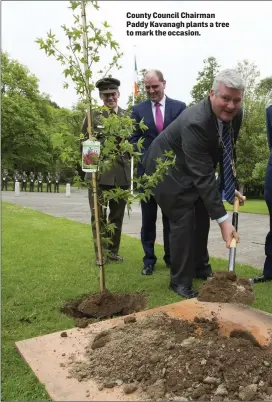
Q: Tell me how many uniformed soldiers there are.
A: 8